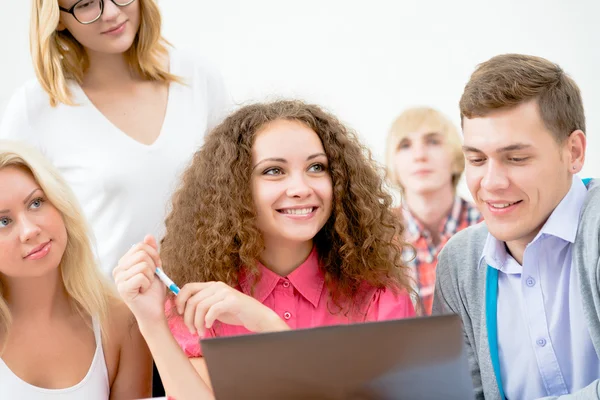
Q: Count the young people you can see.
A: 5